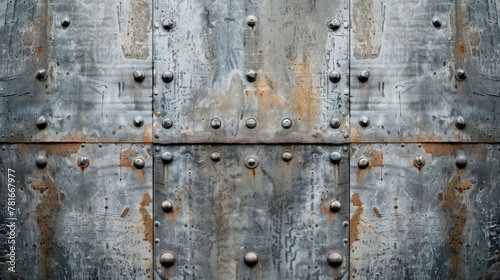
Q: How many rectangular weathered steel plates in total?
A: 6